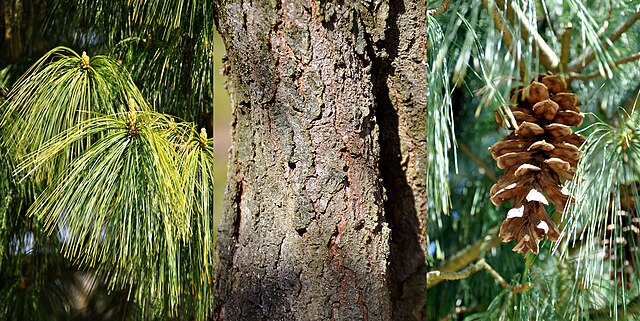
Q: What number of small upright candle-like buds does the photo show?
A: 3